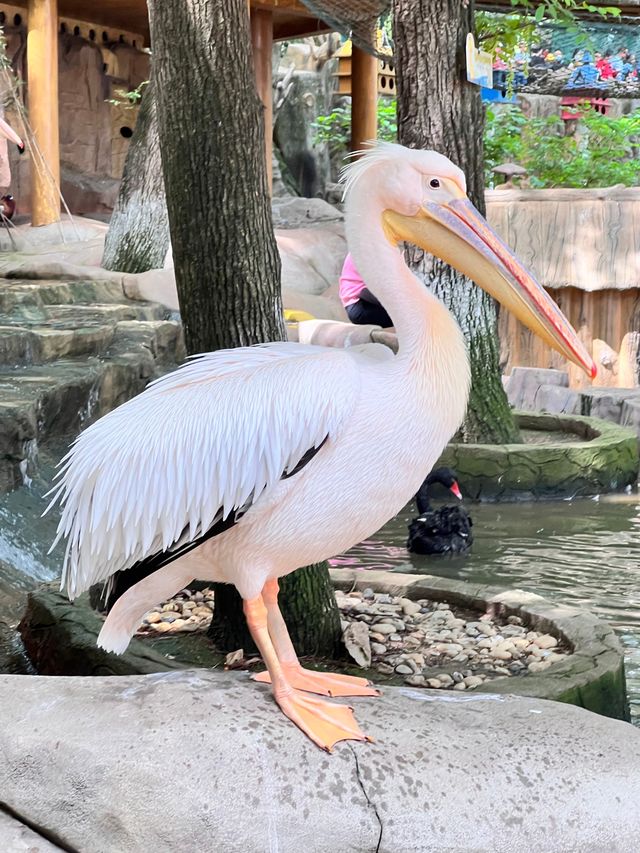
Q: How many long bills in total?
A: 1